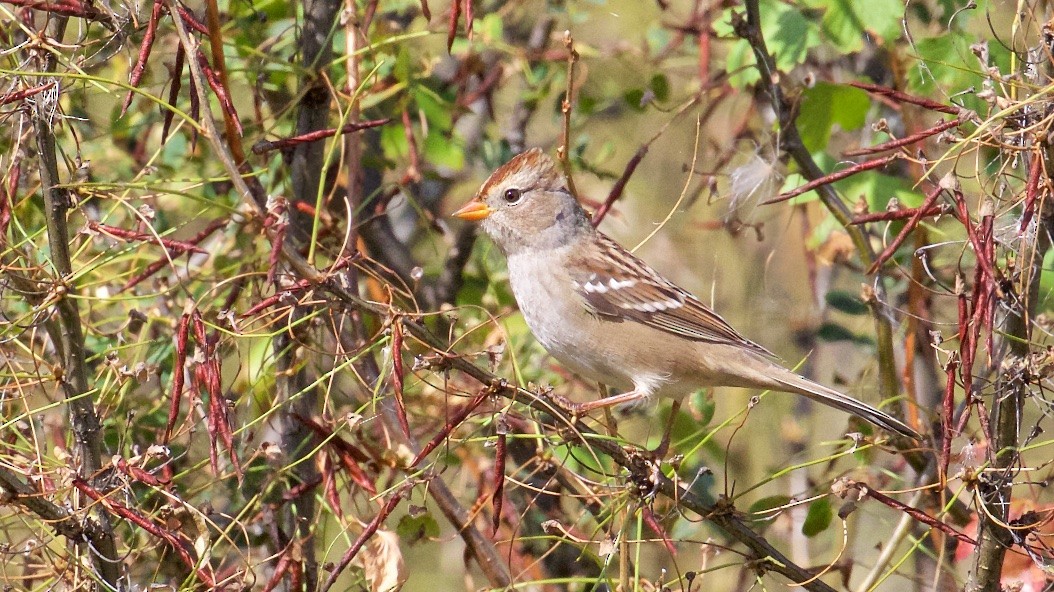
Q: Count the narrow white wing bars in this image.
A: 2